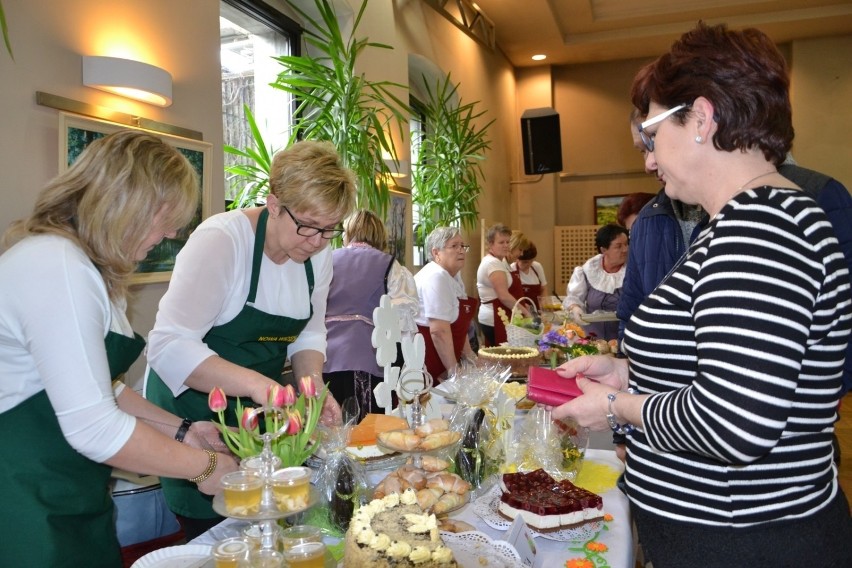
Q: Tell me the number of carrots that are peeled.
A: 0